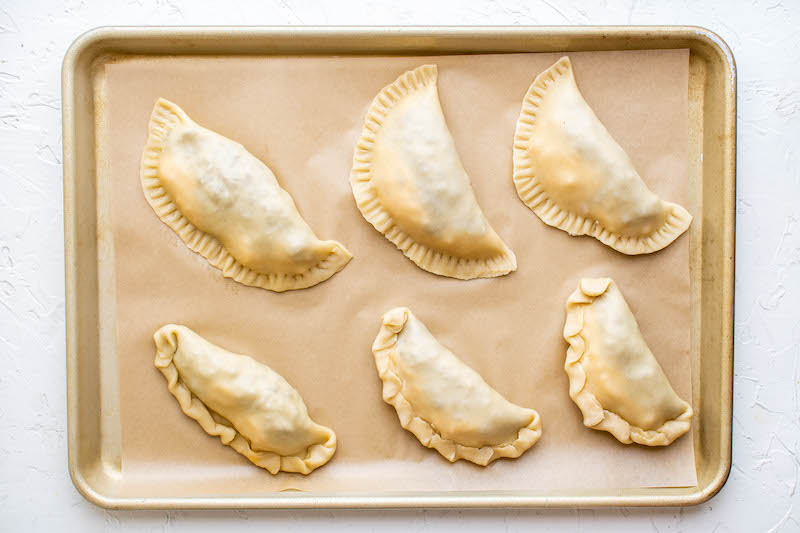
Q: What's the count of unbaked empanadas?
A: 6